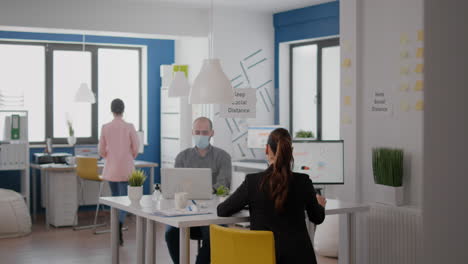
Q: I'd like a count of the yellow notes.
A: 15